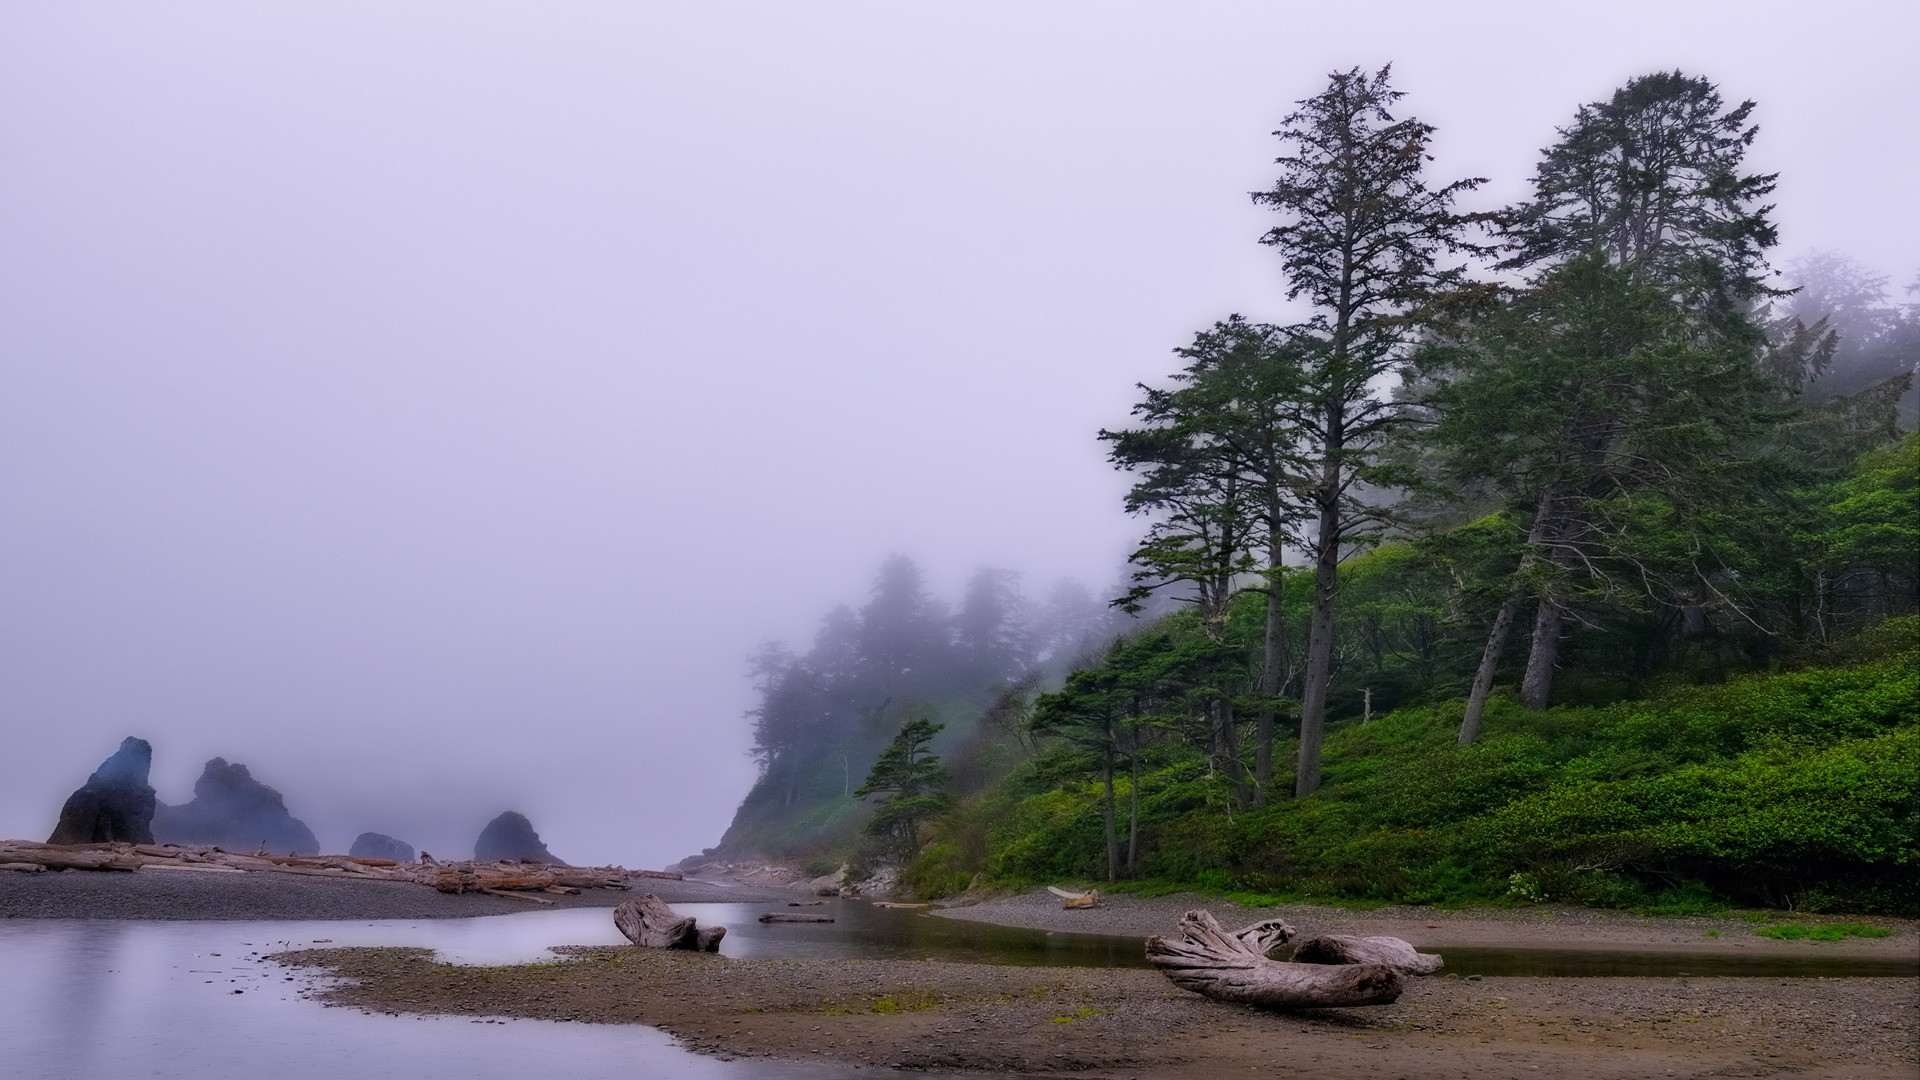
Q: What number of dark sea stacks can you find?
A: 4